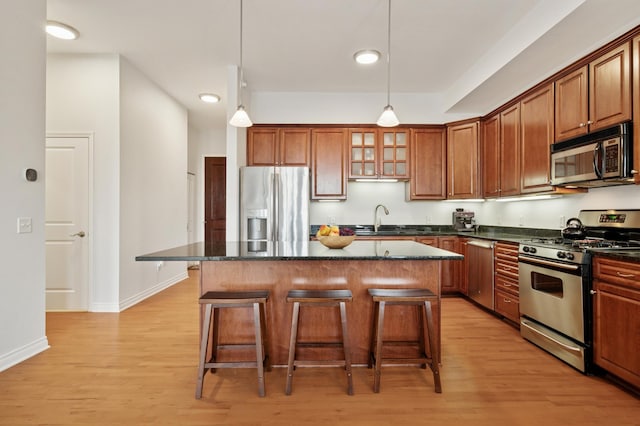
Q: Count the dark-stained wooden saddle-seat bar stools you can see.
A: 3